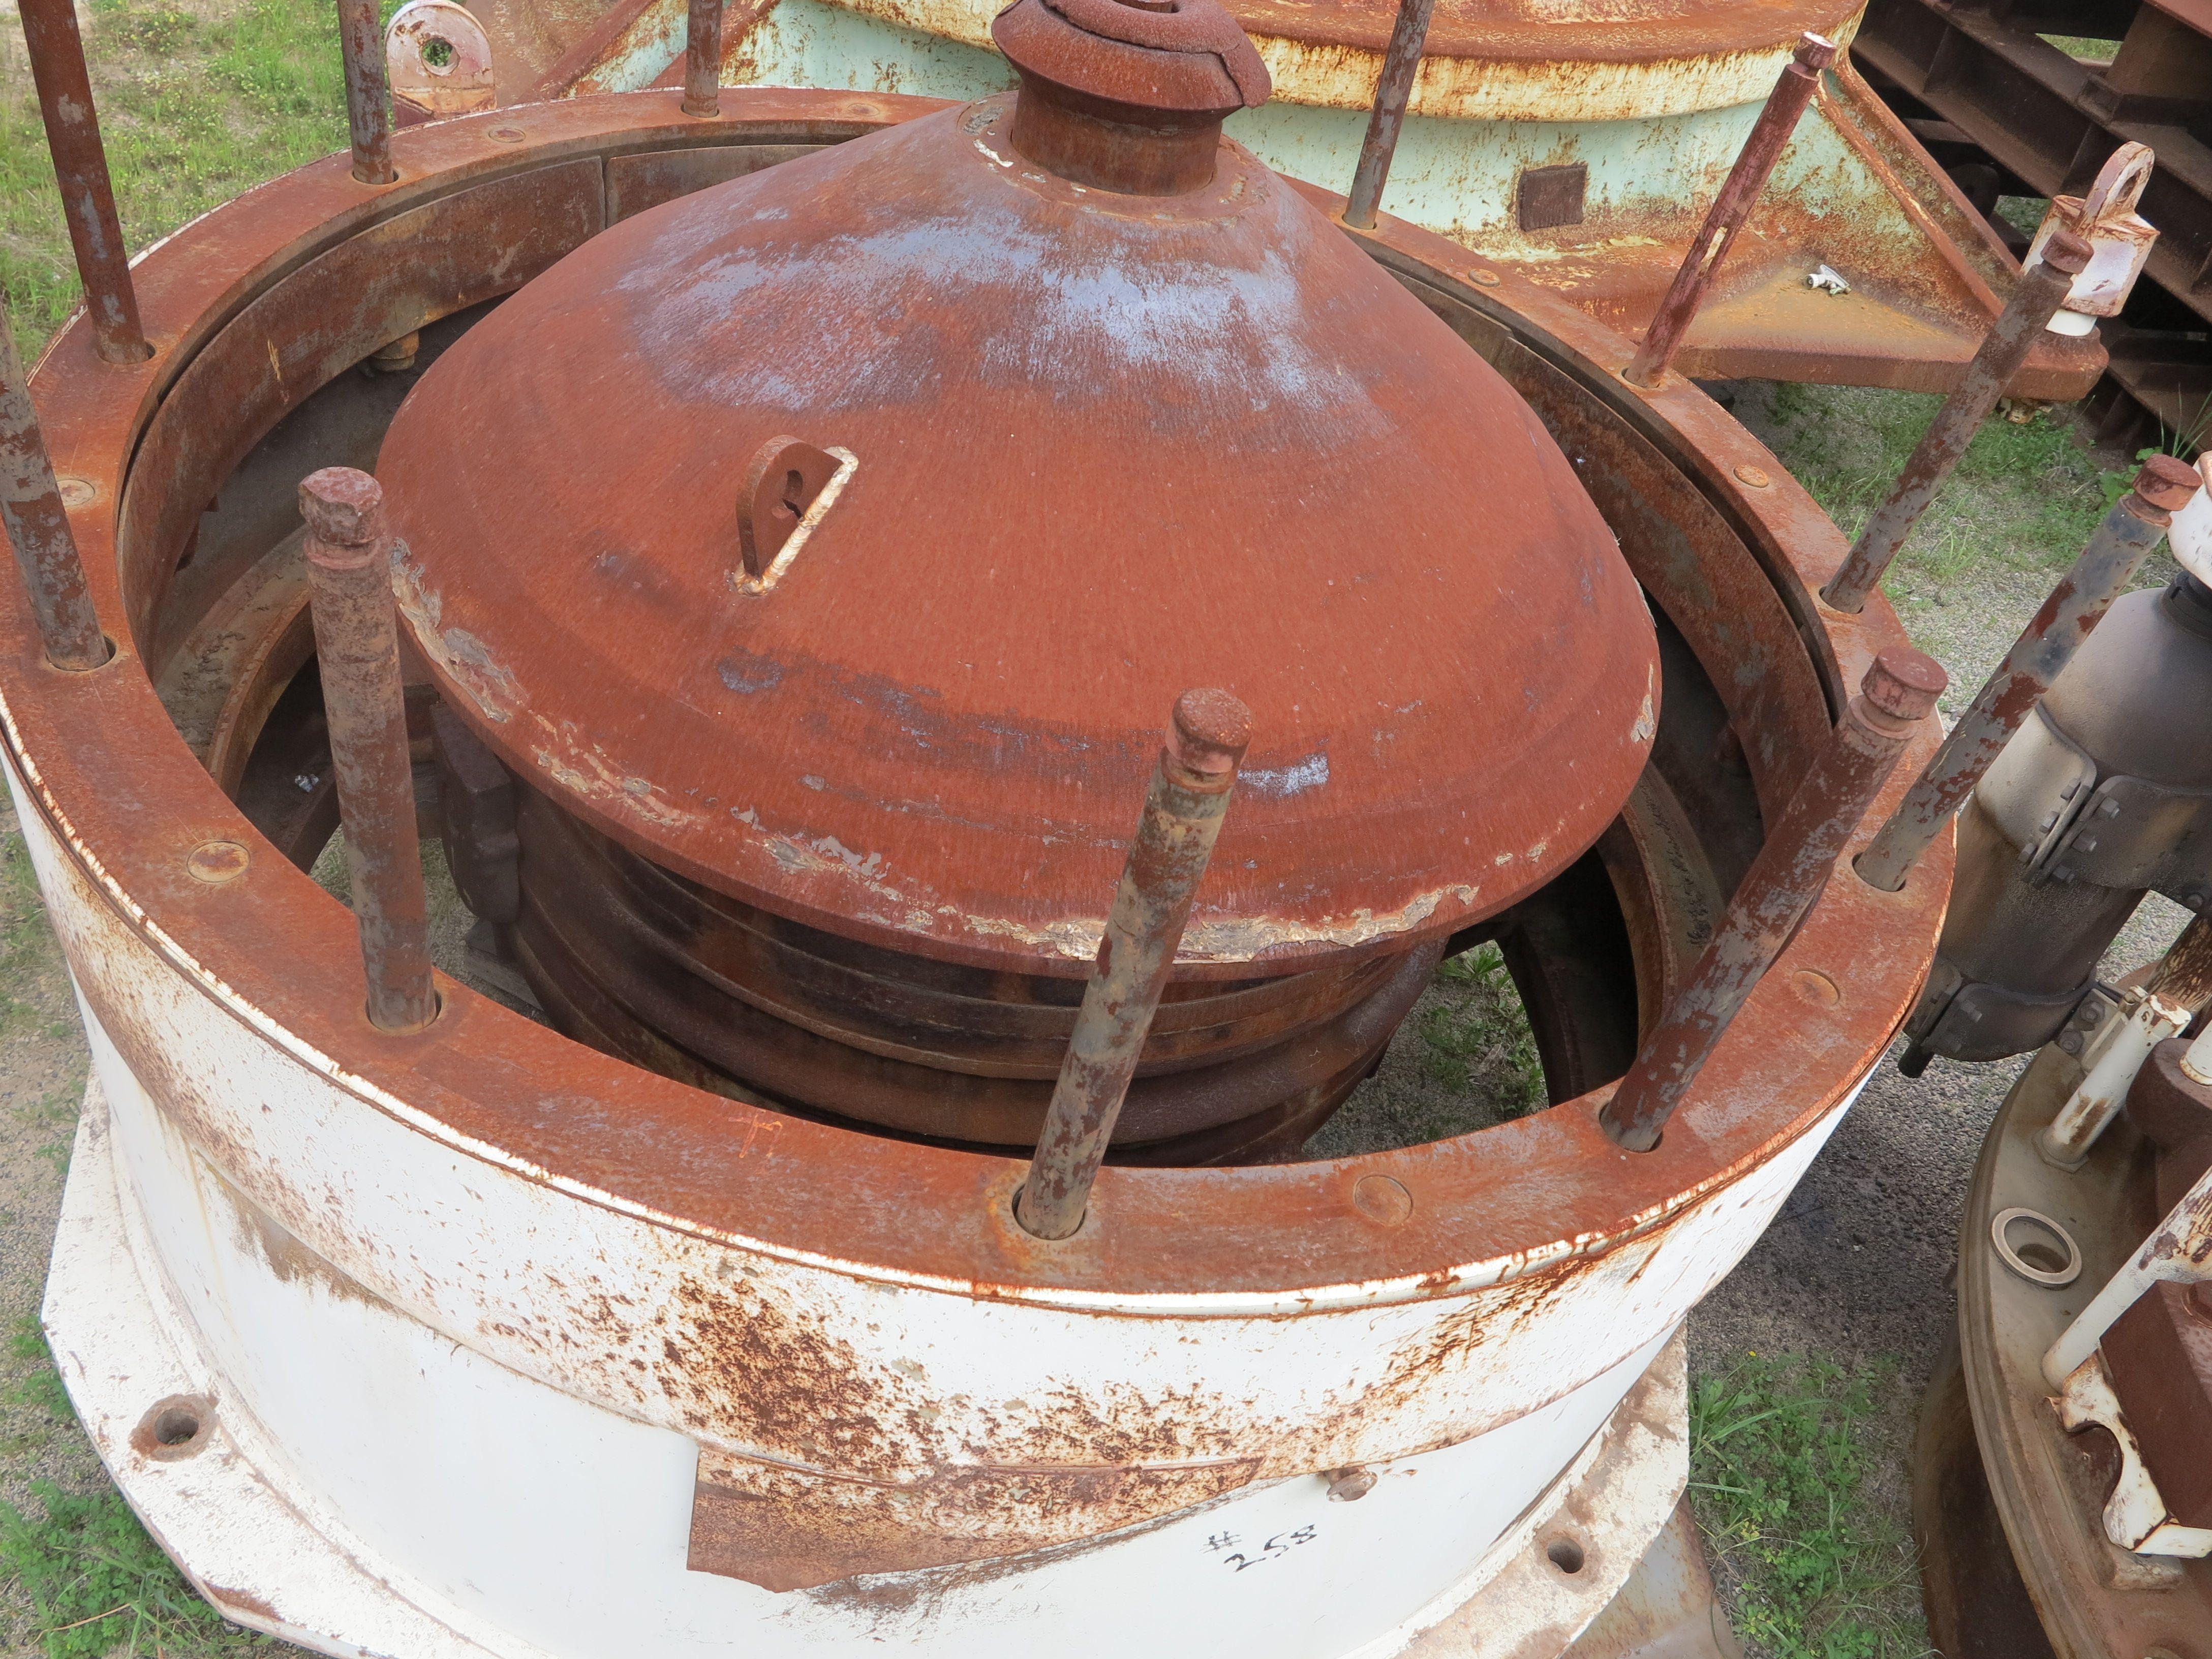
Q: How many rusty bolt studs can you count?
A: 11